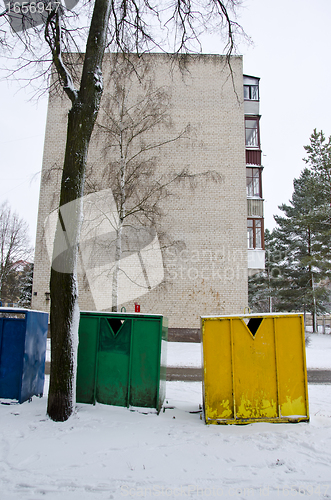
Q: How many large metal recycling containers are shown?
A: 3